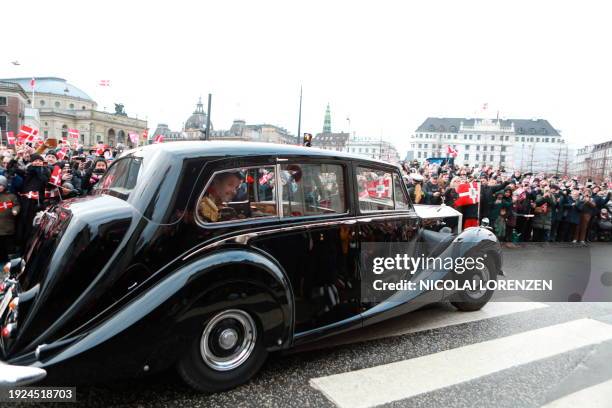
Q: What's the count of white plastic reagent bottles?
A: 0